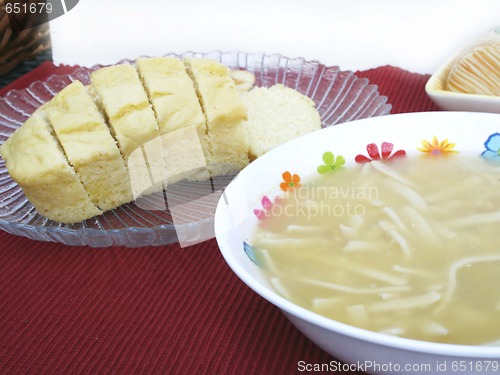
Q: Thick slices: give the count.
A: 5